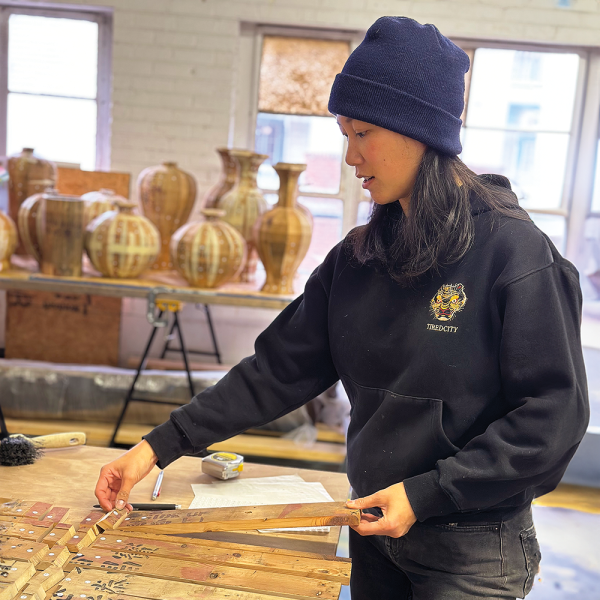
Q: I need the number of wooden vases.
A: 11